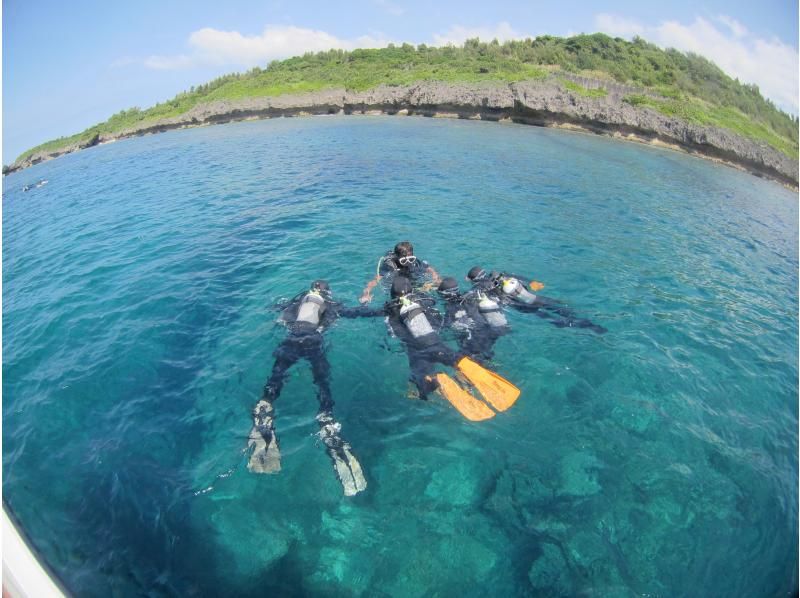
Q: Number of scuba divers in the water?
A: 5